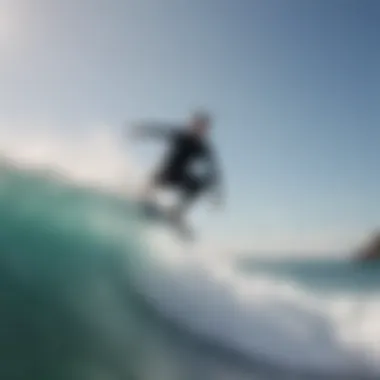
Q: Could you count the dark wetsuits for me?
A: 1